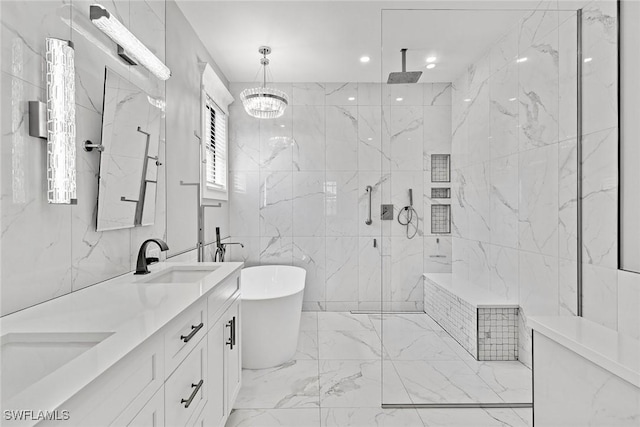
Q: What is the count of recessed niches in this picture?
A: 3